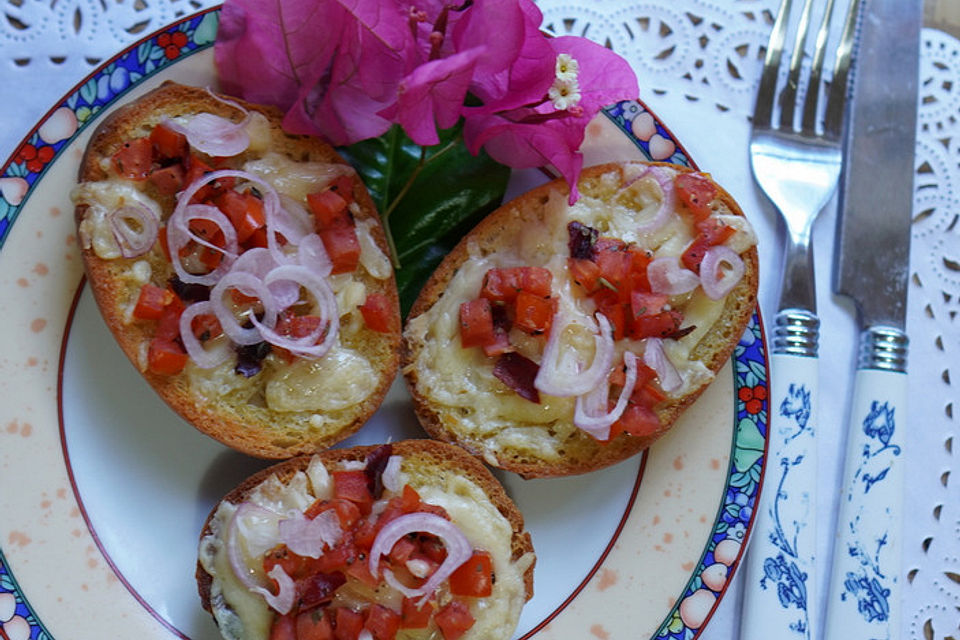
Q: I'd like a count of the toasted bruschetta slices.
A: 3